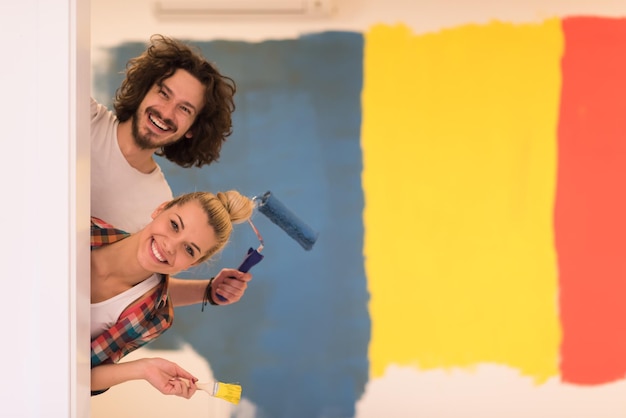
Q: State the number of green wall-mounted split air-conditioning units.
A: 0